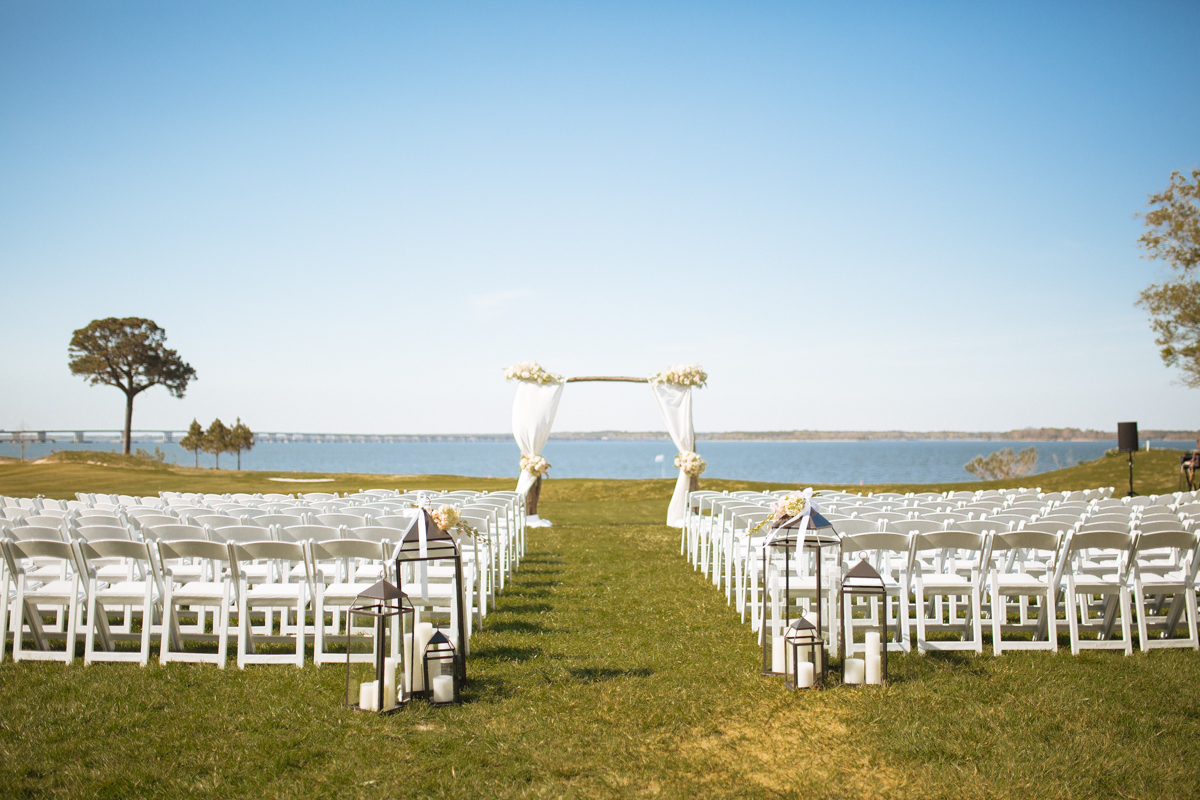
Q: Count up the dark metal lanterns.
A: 6